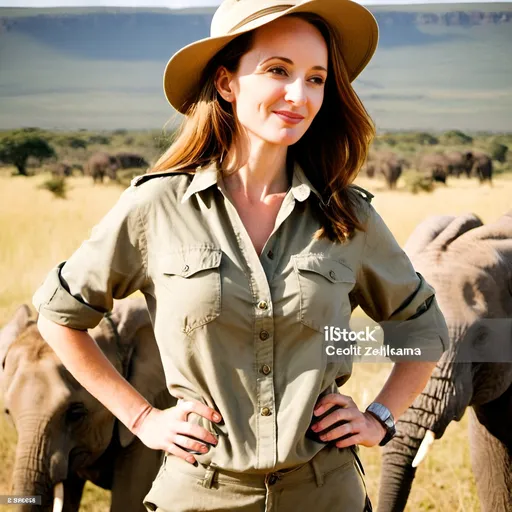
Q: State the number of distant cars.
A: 0